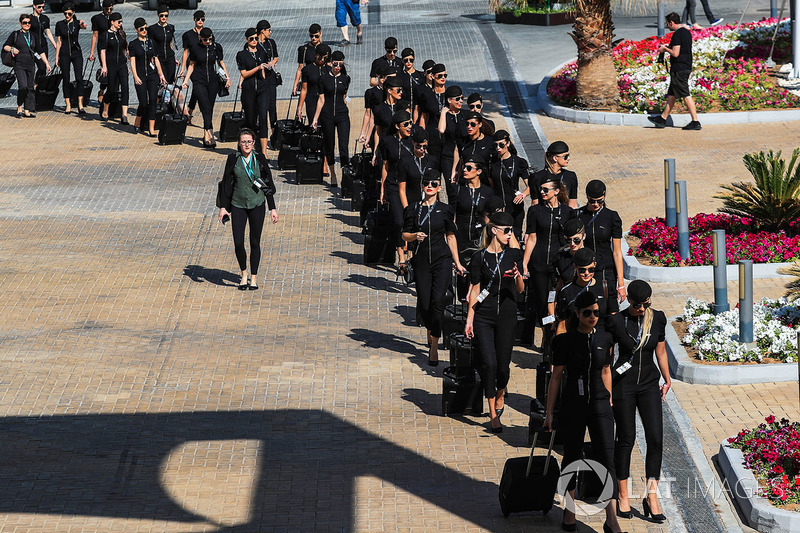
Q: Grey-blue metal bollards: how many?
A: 4